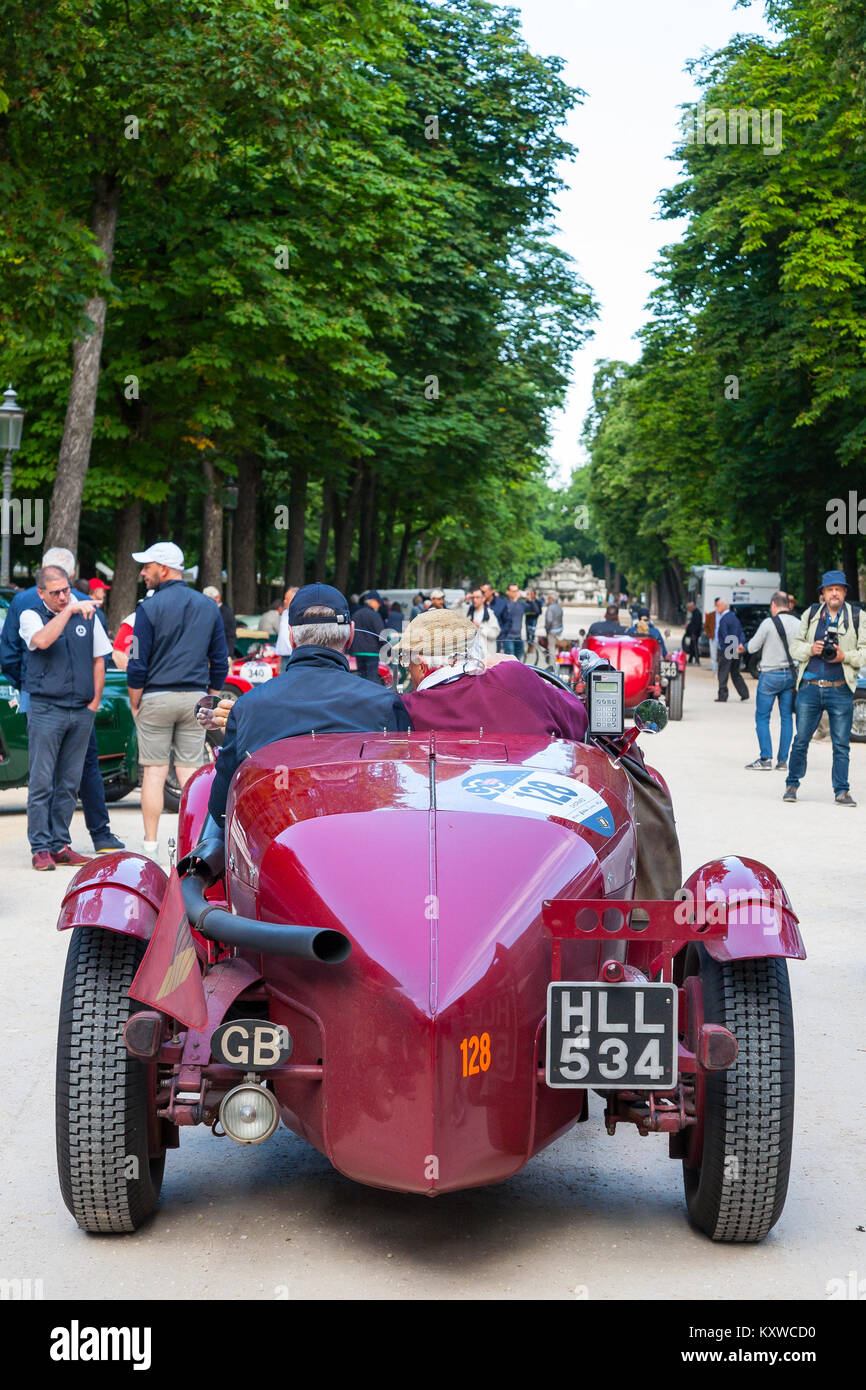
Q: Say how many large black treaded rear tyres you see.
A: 2